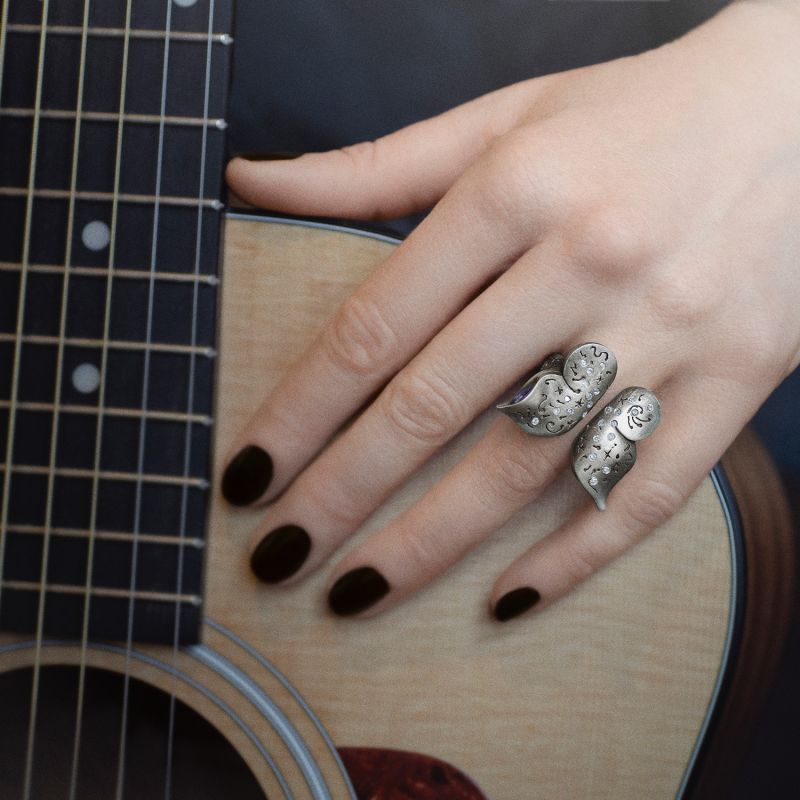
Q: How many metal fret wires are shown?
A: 9